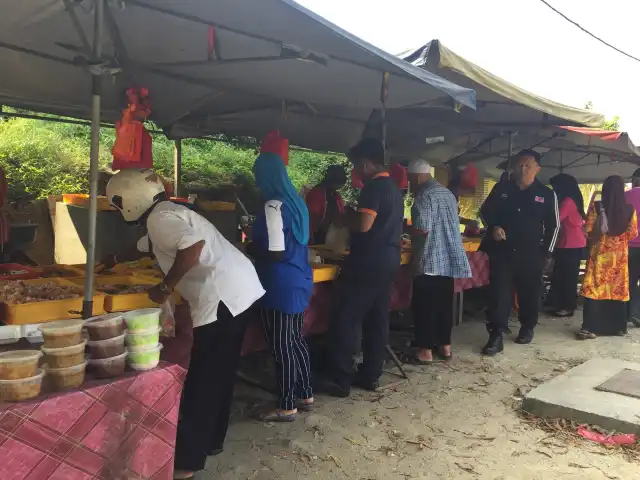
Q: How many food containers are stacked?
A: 11